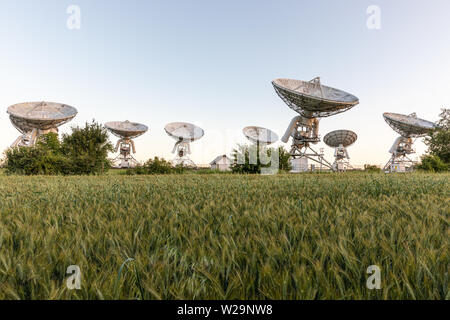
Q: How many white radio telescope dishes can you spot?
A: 7